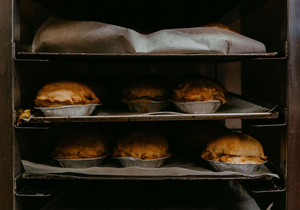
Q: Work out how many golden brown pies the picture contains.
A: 6